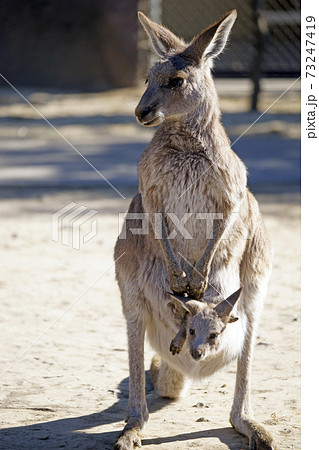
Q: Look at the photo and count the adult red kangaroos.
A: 1